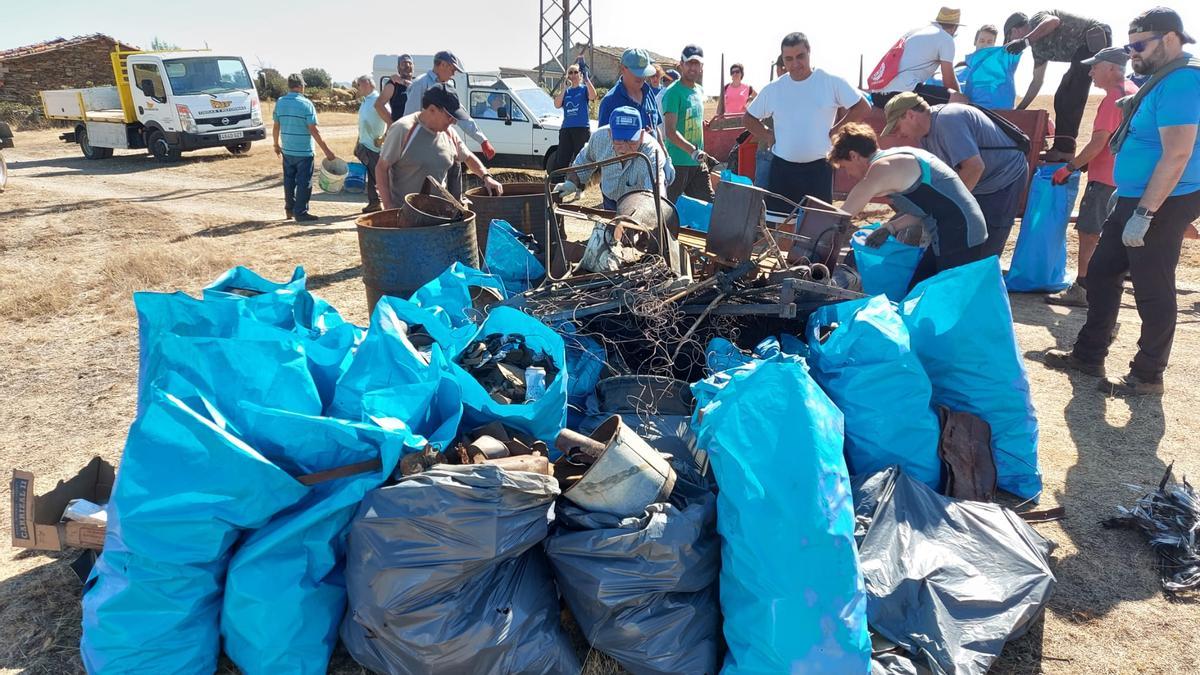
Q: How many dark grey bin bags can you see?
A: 3